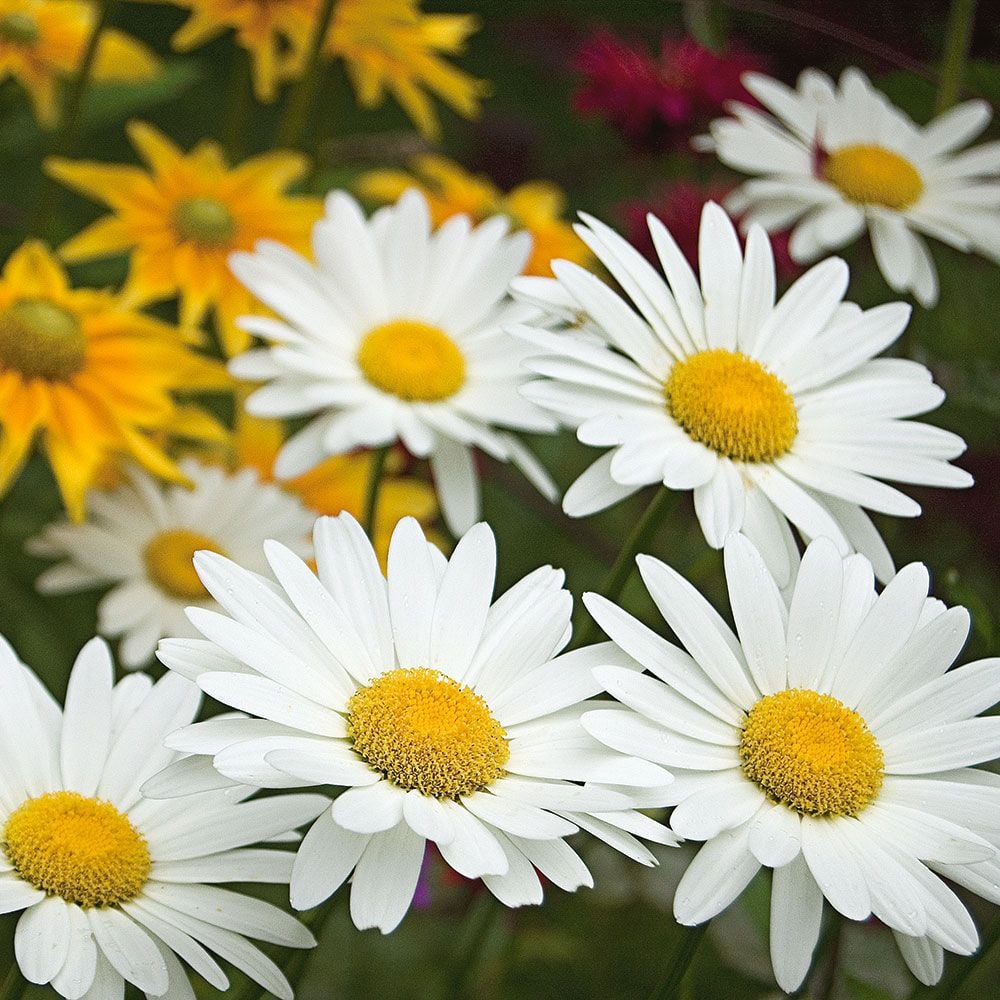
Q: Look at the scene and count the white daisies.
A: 7